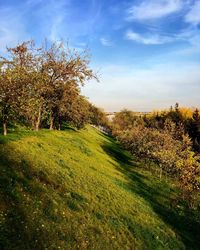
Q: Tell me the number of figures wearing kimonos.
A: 0